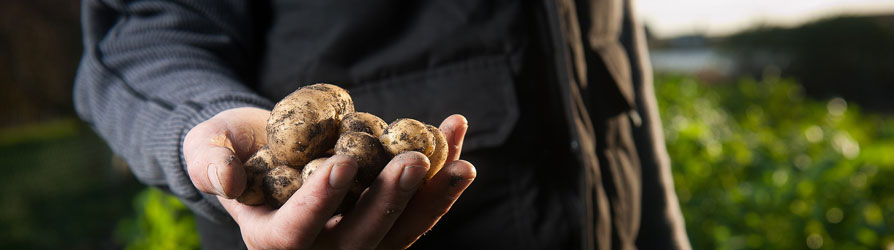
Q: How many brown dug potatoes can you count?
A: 8